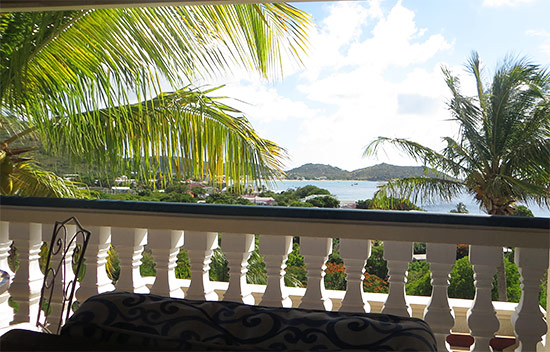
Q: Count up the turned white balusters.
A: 15